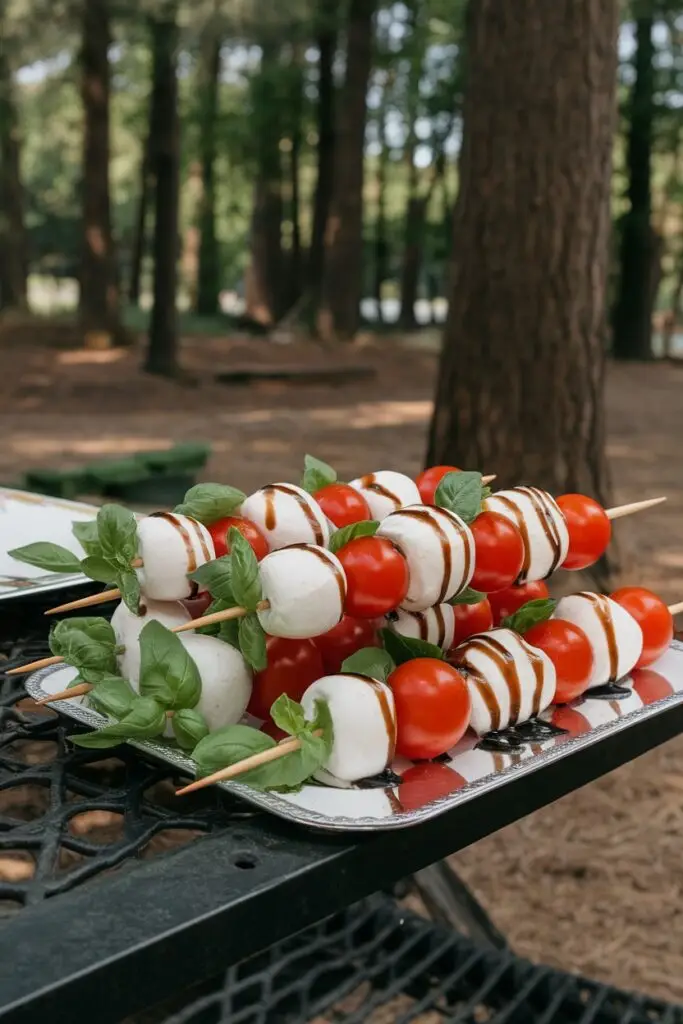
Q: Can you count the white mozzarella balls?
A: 12